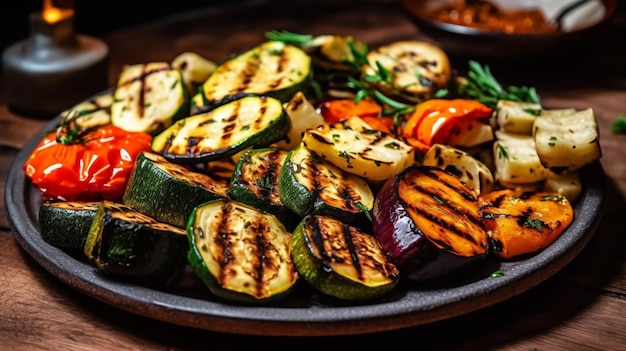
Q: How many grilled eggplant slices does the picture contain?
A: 1